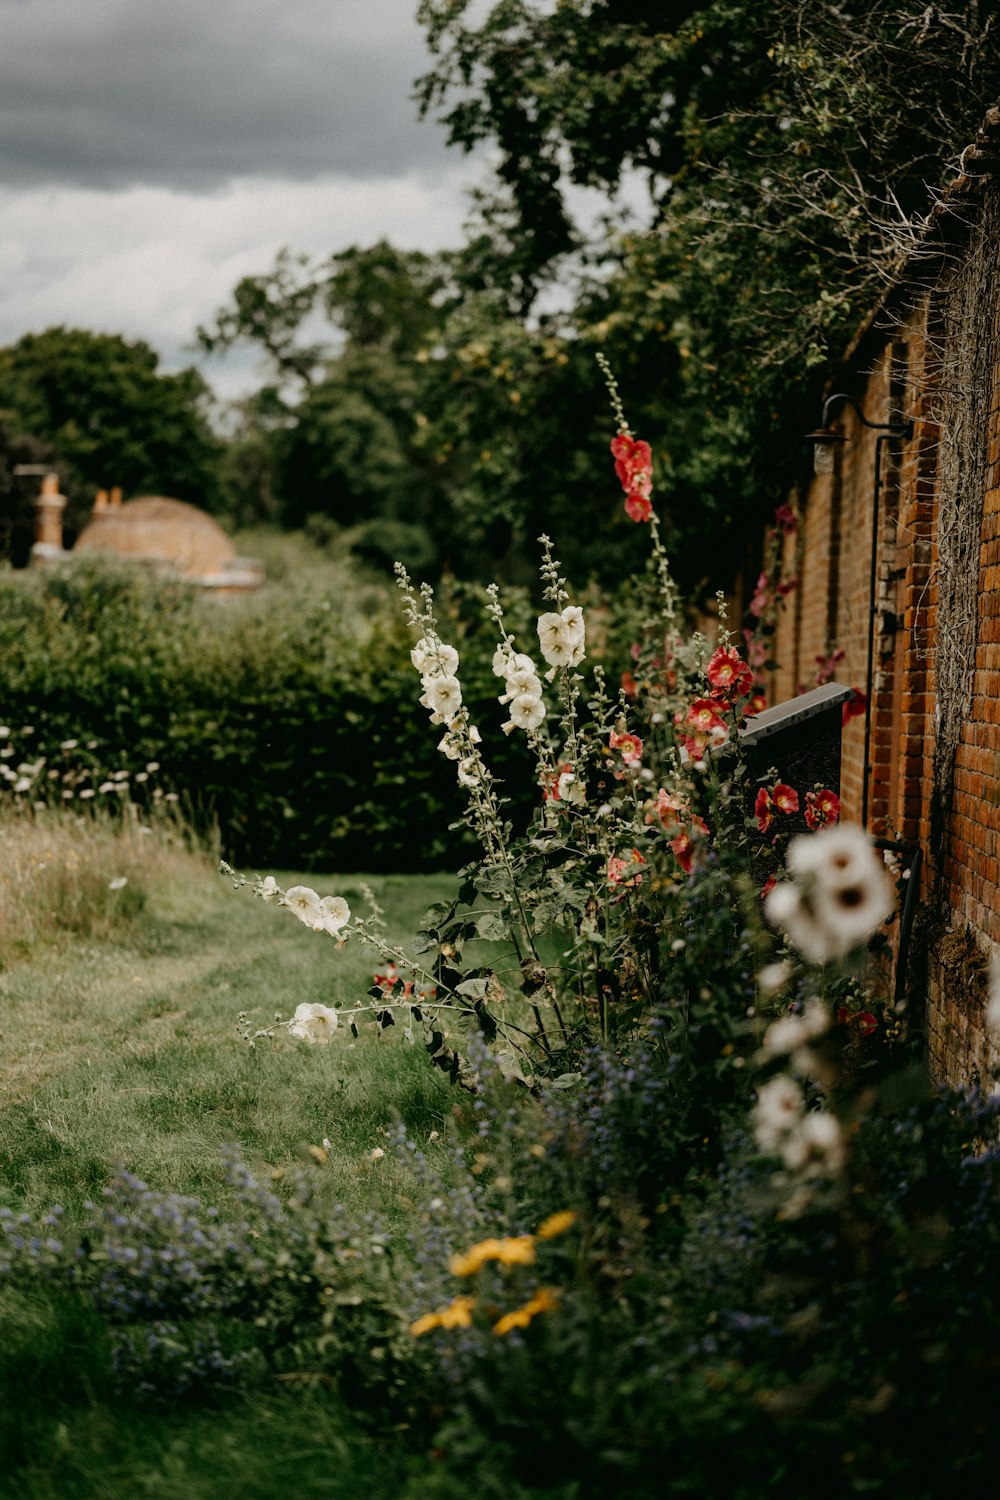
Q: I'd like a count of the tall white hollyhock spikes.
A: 3